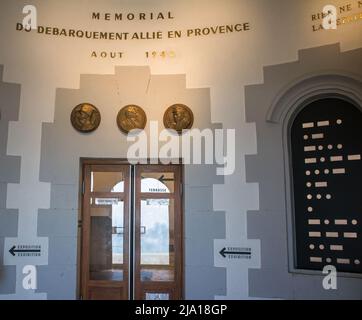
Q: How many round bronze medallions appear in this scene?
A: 3